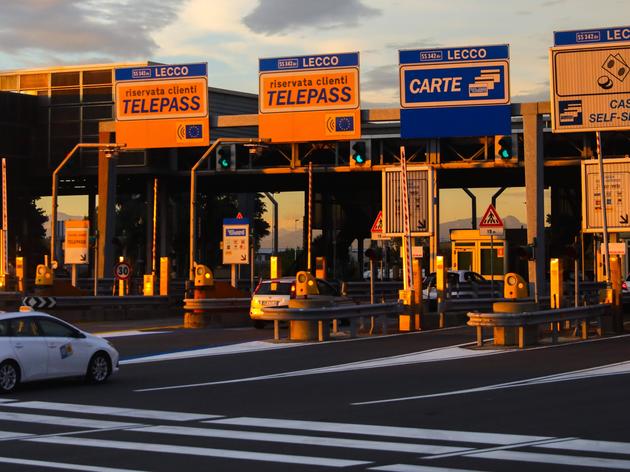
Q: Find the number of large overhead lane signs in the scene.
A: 4